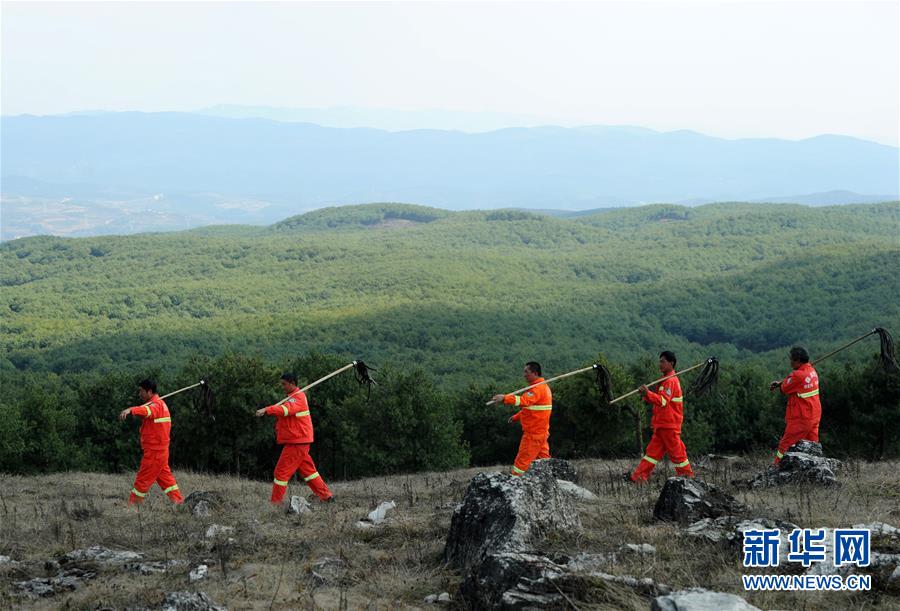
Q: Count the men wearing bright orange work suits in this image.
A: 5